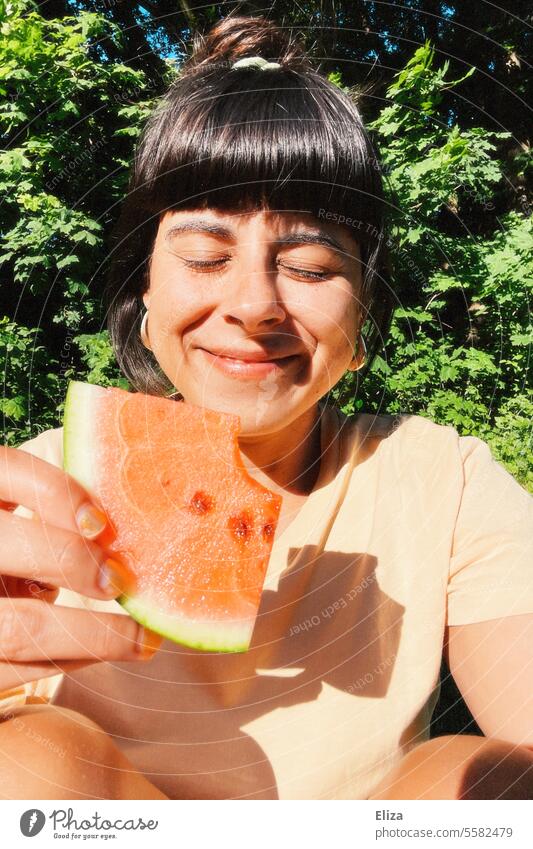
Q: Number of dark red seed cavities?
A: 3